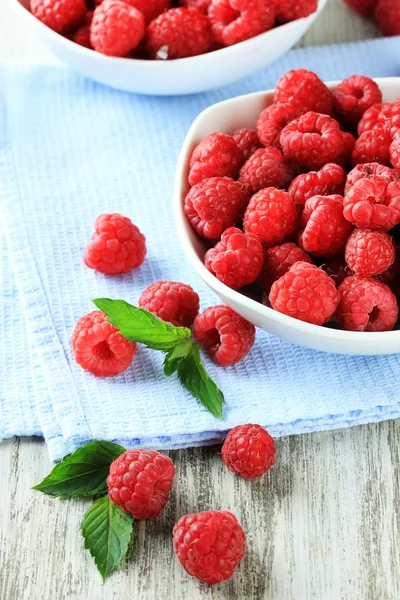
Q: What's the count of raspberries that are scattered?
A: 7